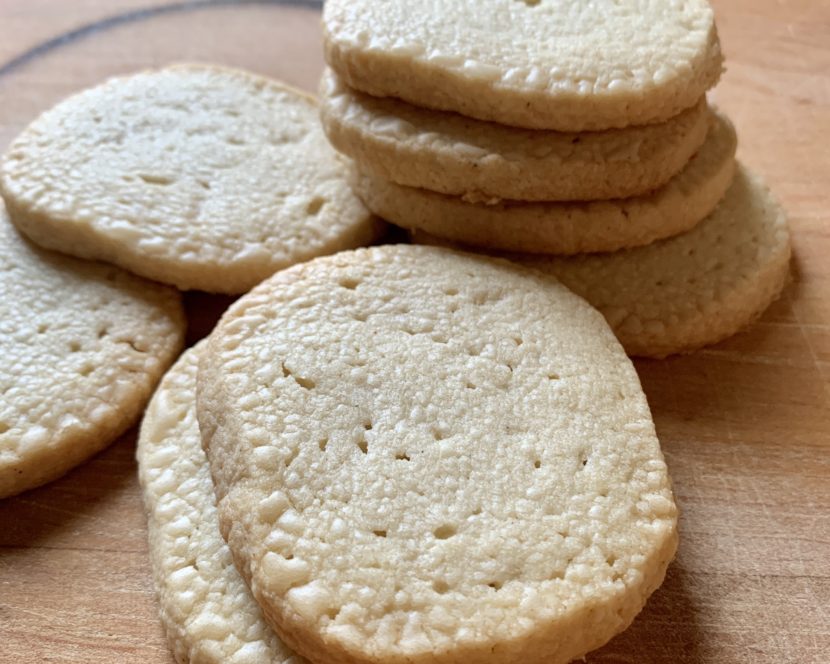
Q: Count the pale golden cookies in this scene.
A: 8